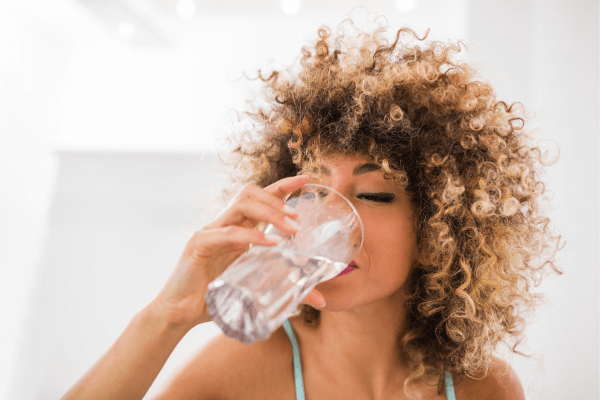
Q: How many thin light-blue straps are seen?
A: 2